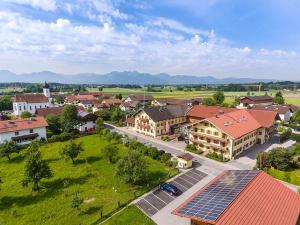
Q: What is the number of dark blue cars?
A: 1